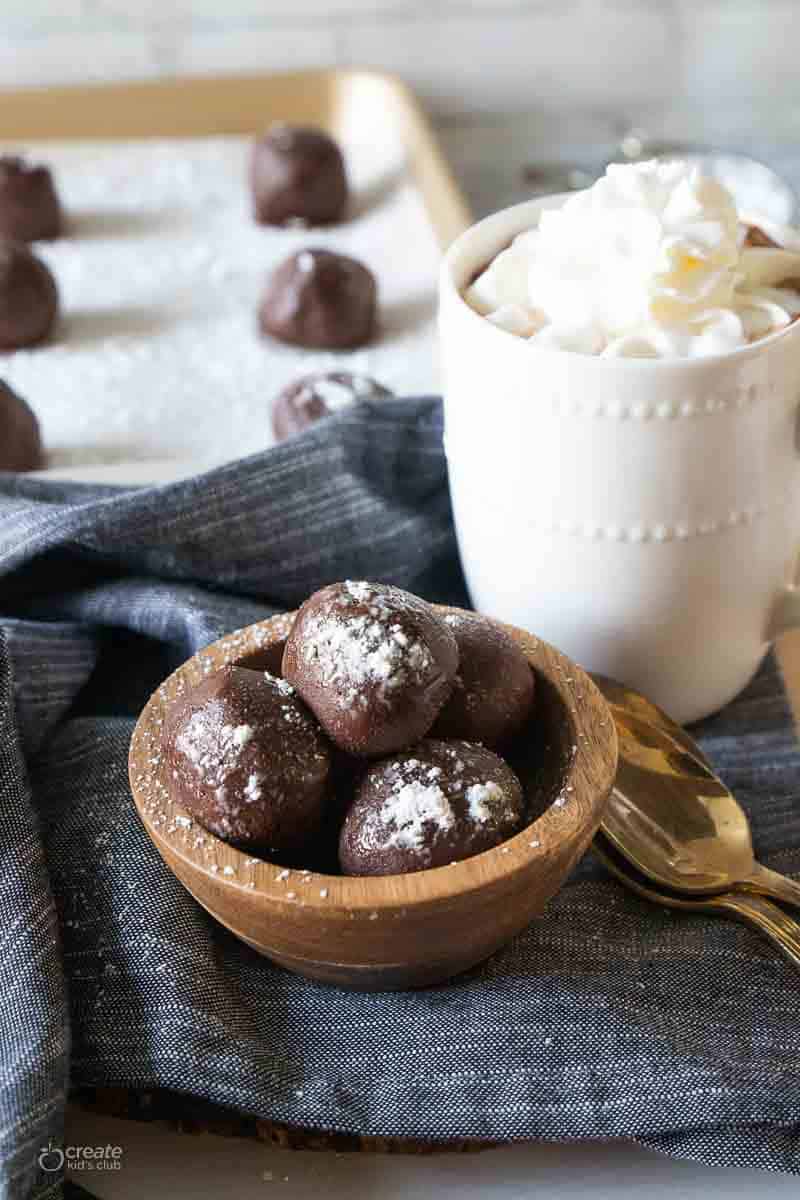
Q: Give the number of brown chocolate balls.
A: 10